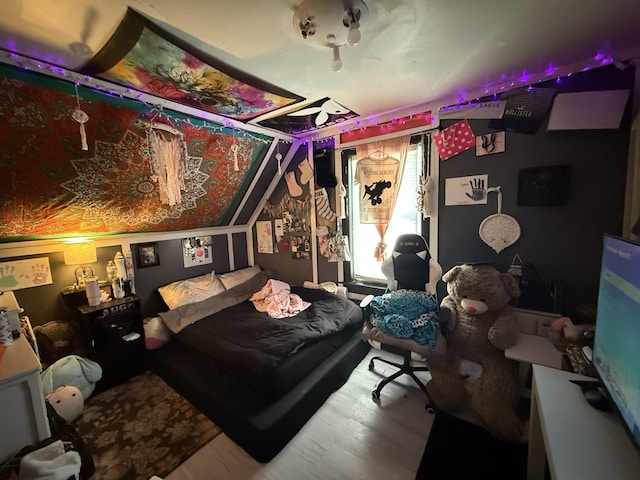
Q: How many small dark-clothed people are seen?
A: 0